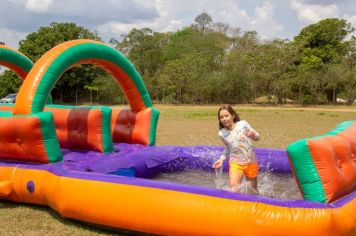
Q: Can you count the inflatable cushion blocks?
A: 4